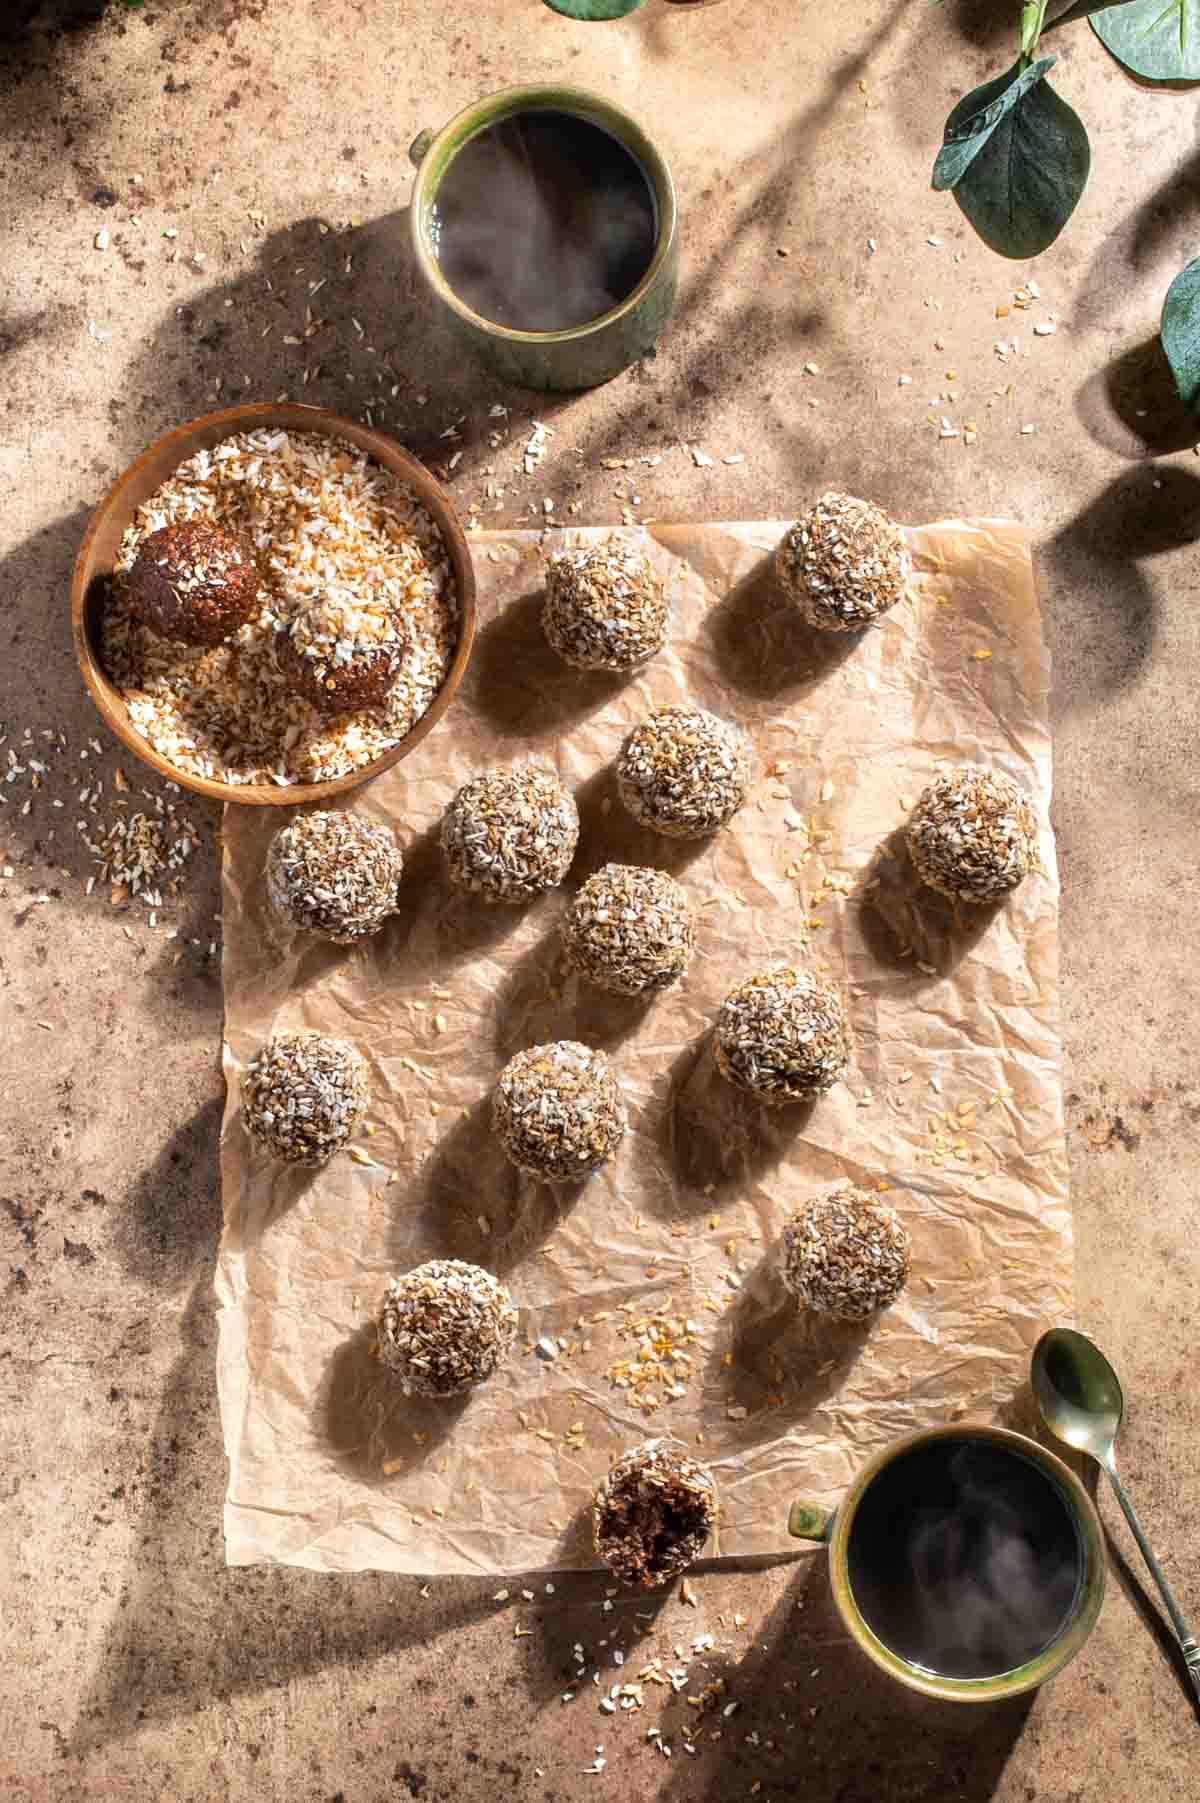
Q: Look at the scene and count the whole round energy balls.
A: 14